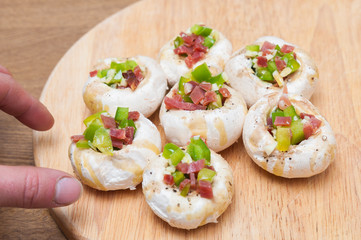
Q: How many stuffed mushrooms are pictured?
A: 7